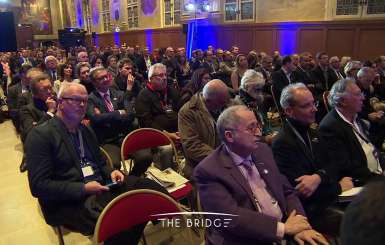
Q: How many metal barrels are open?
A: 0